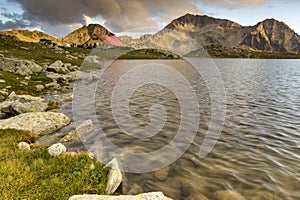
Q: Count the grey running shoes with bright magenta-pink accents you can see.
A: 0